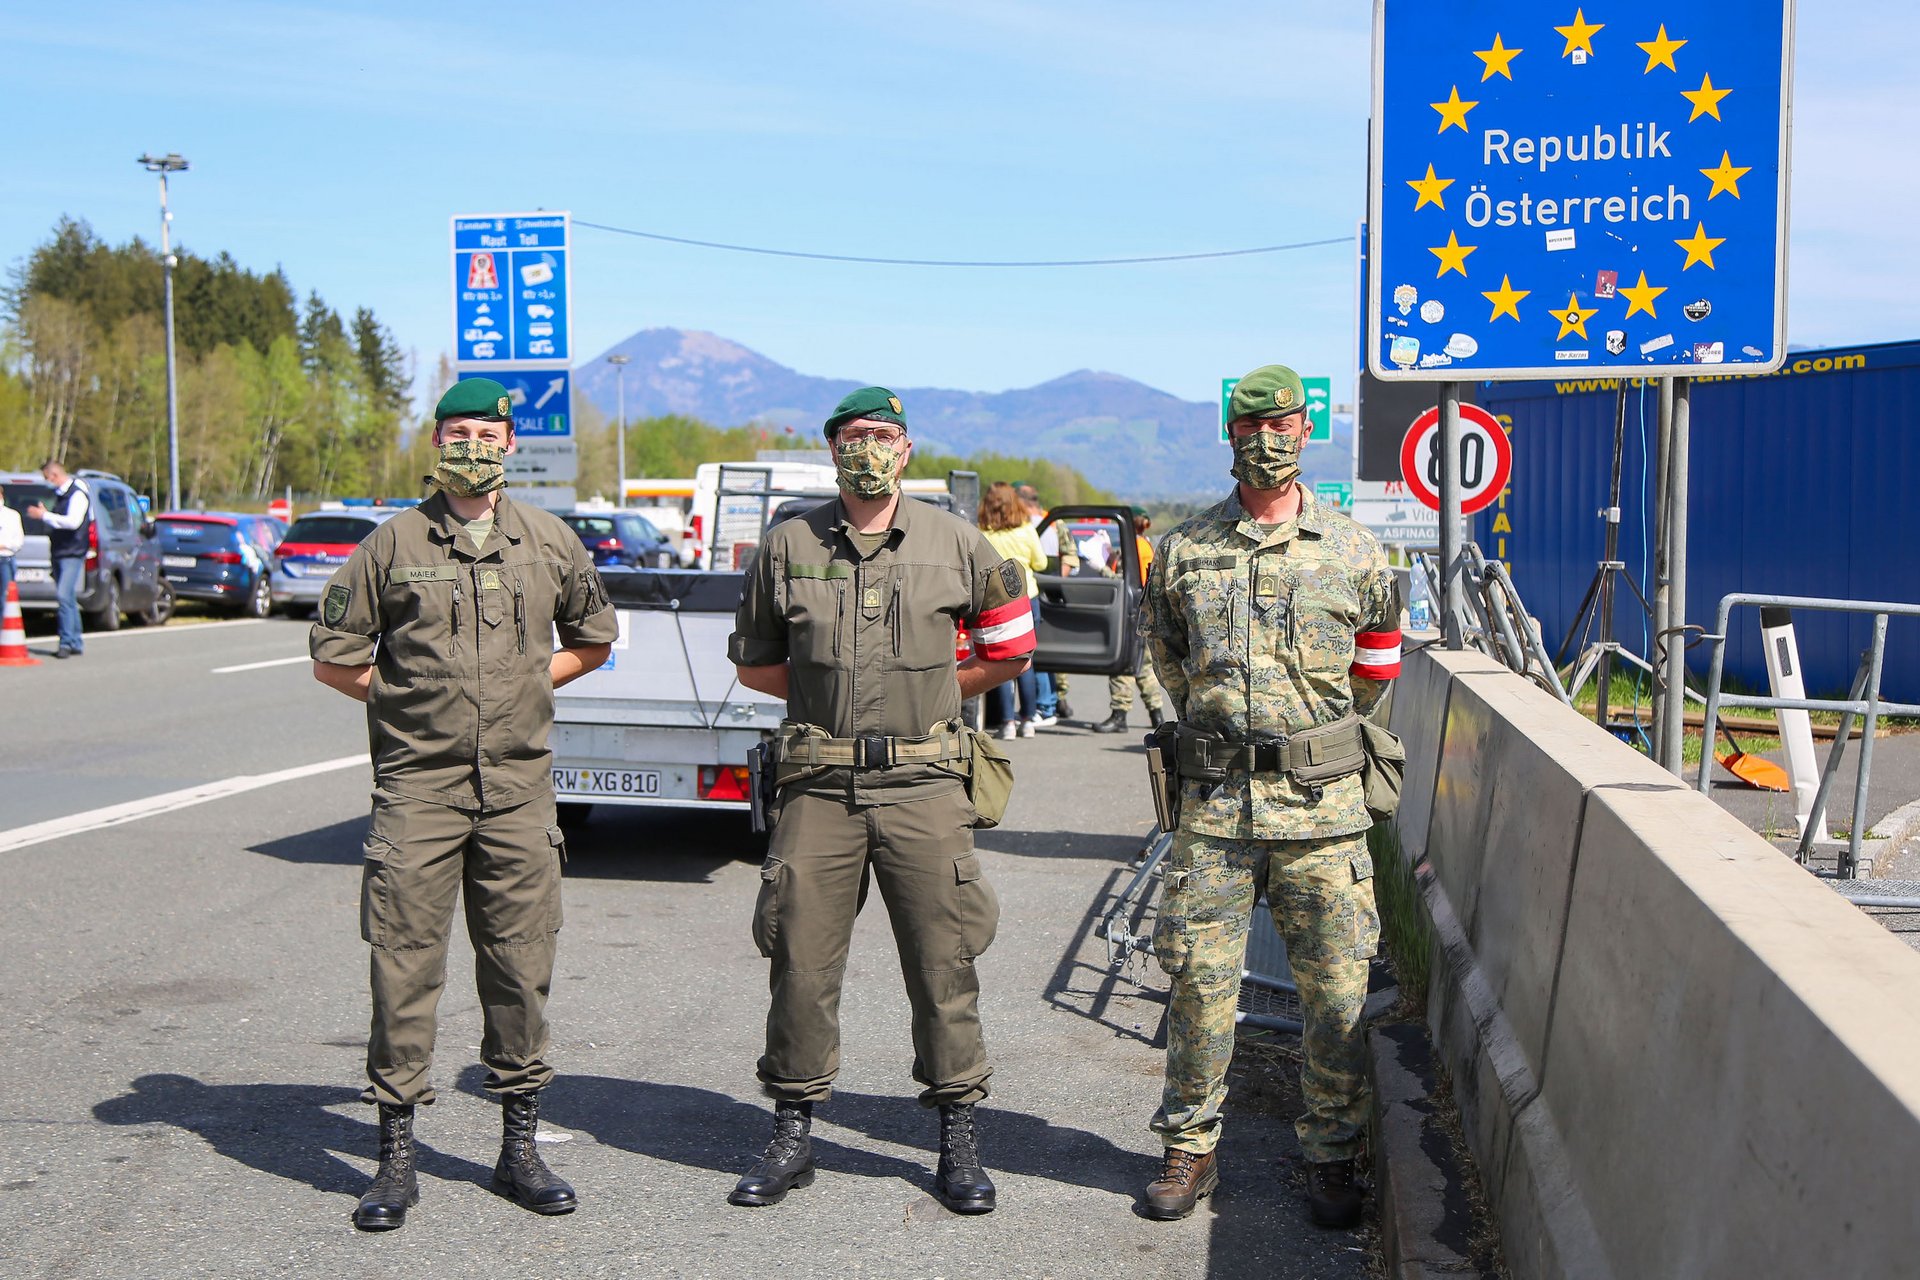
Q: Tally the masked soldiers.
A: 3